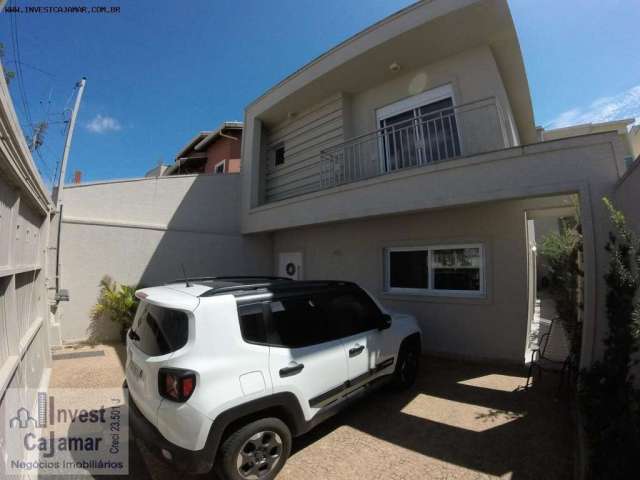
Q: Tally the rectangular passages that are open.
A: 1